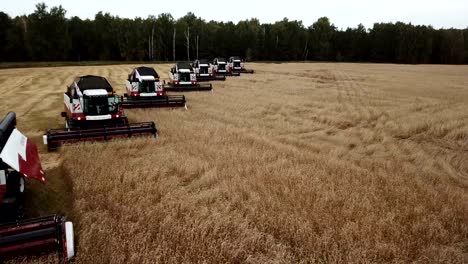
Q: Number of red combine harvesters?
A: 7